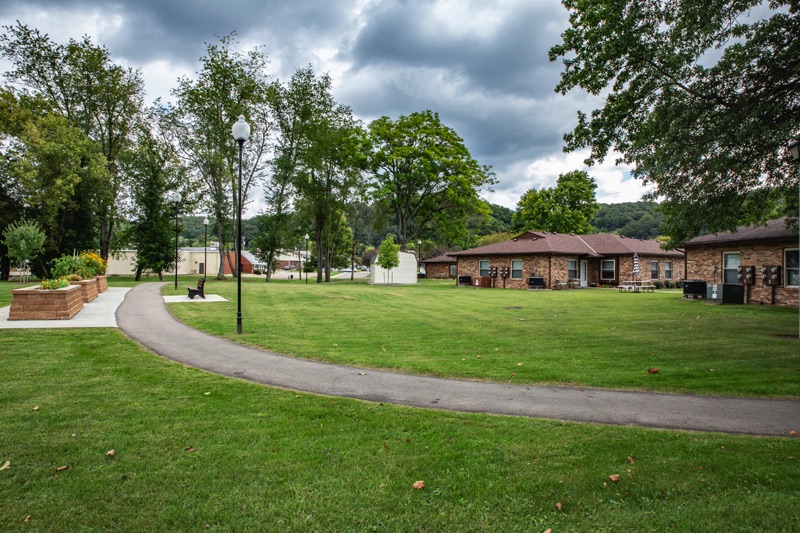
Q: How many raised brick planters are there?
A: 3